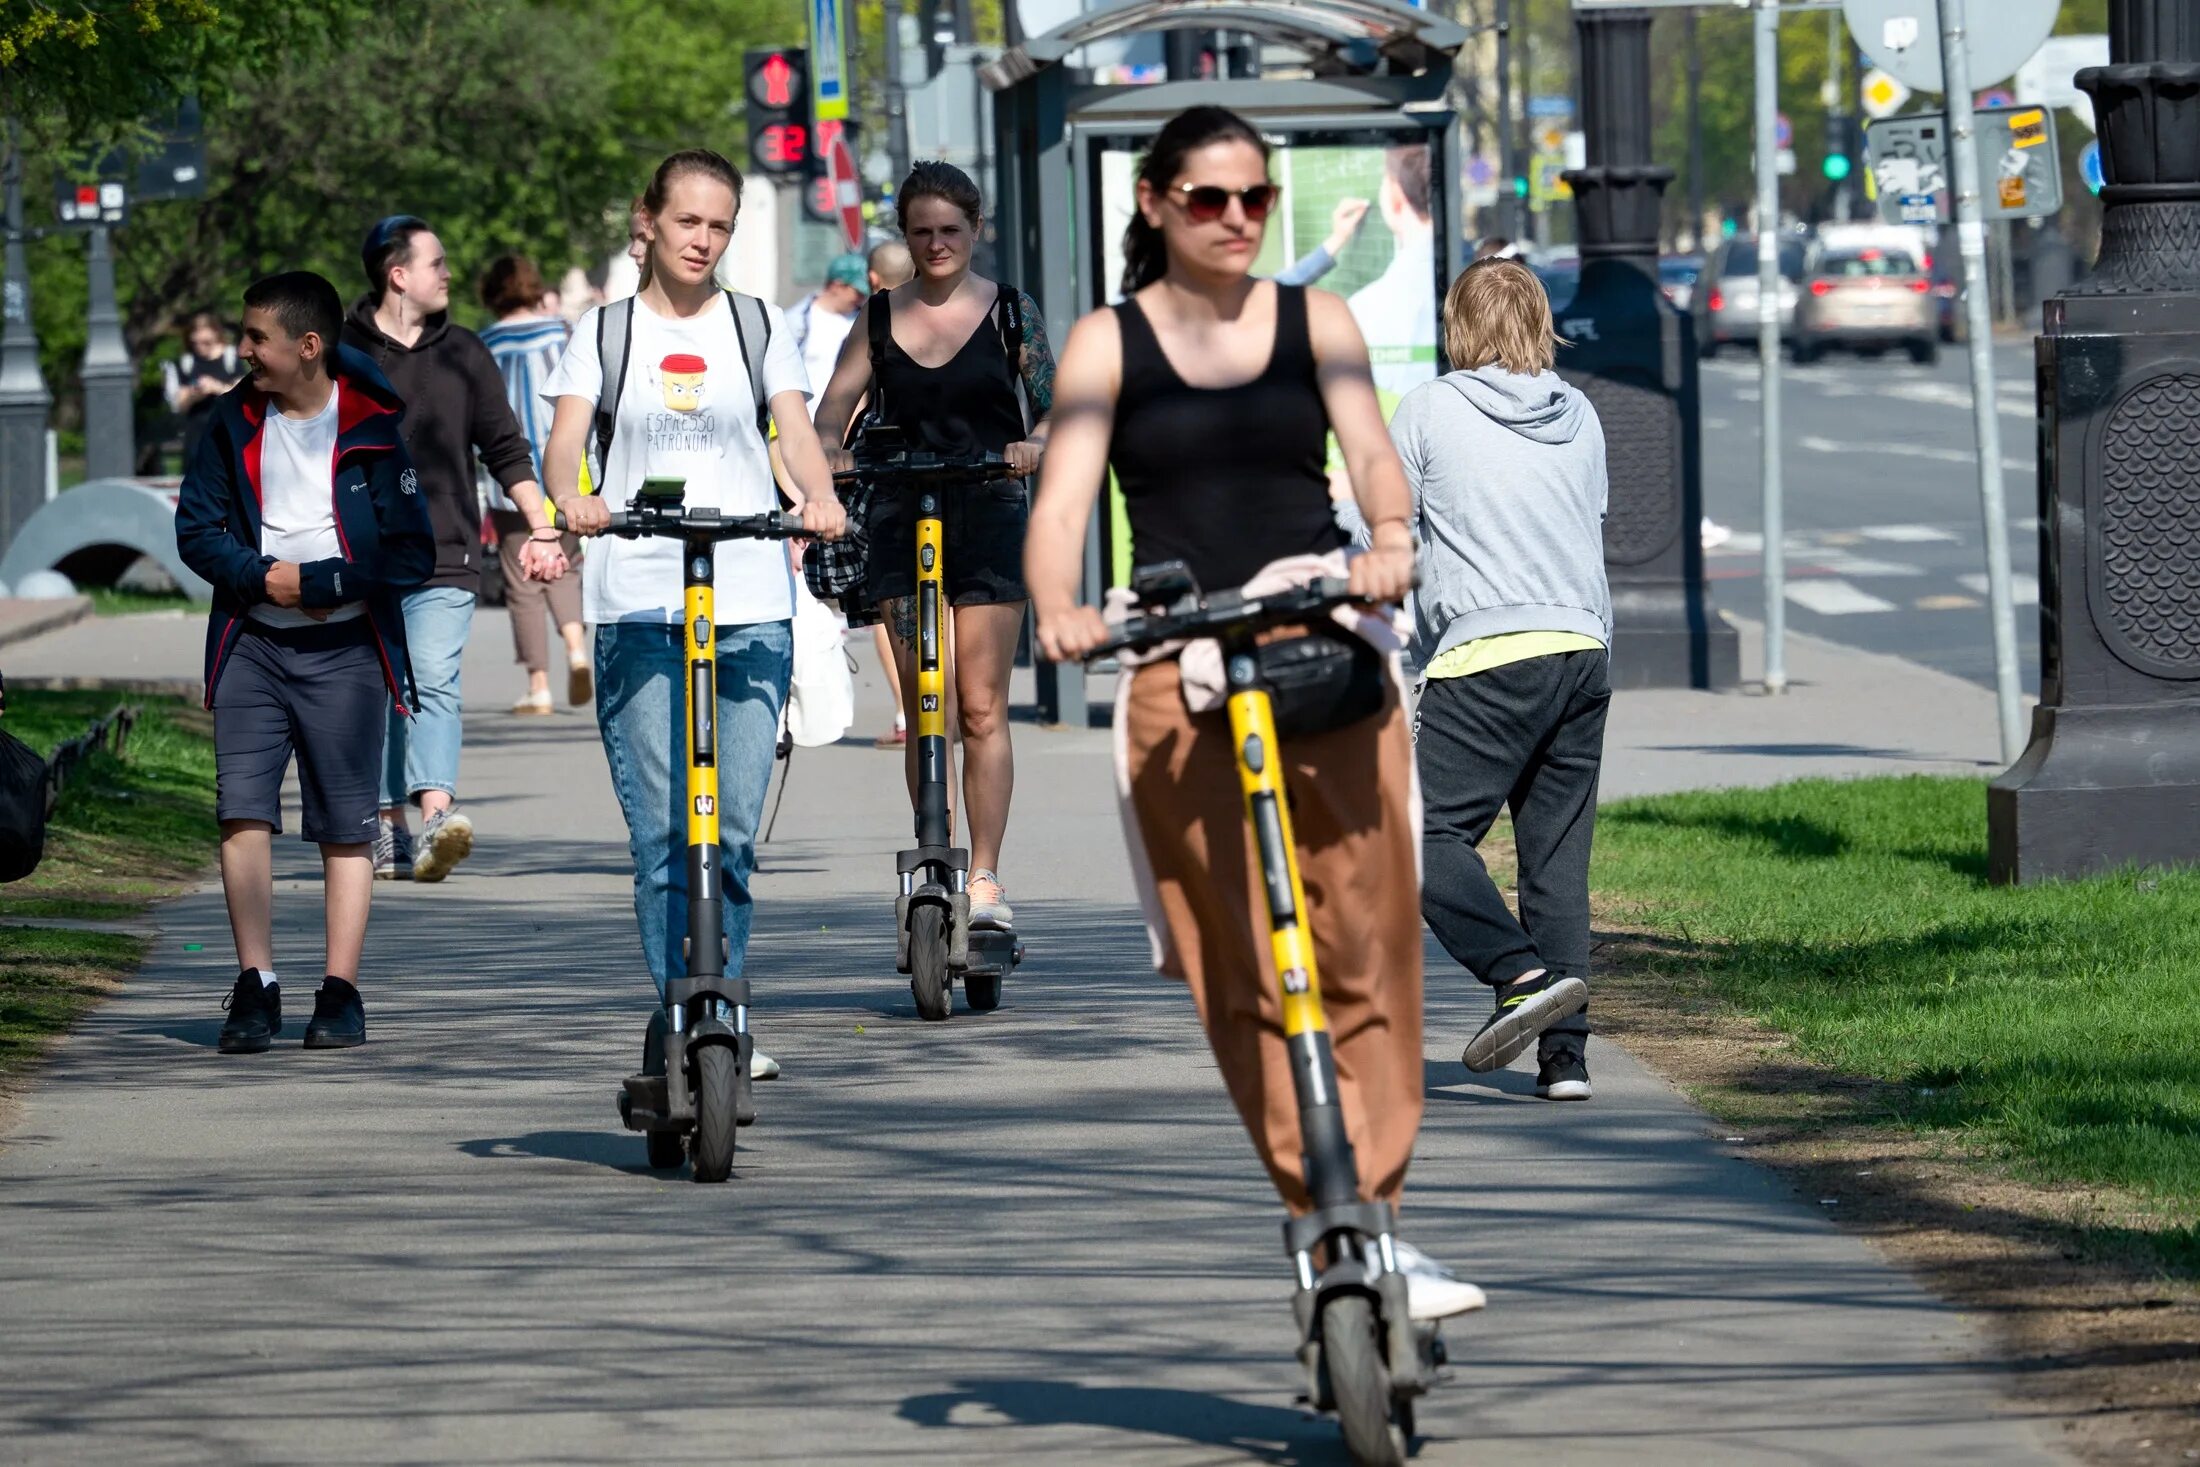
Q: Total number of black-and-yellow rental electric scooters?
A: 3